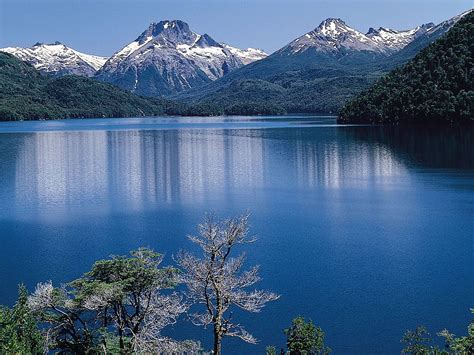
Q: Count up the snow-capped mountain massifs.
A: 3